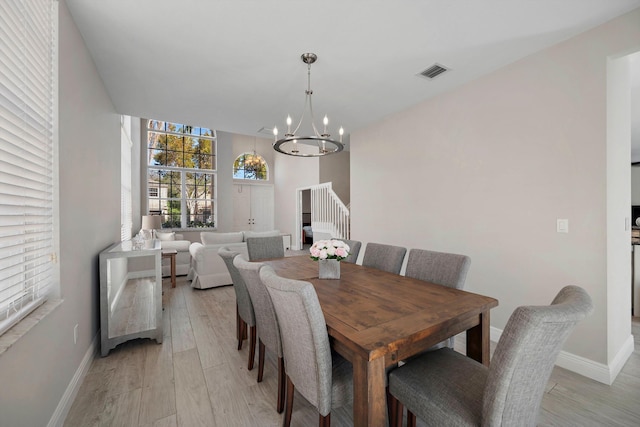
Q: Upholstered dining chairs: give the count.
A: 8